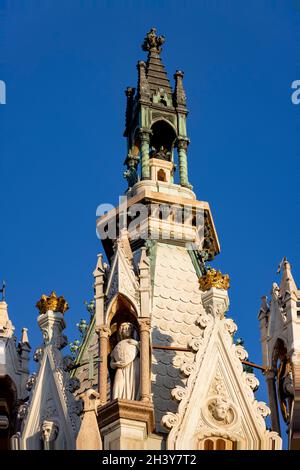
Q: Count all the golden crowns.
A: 2